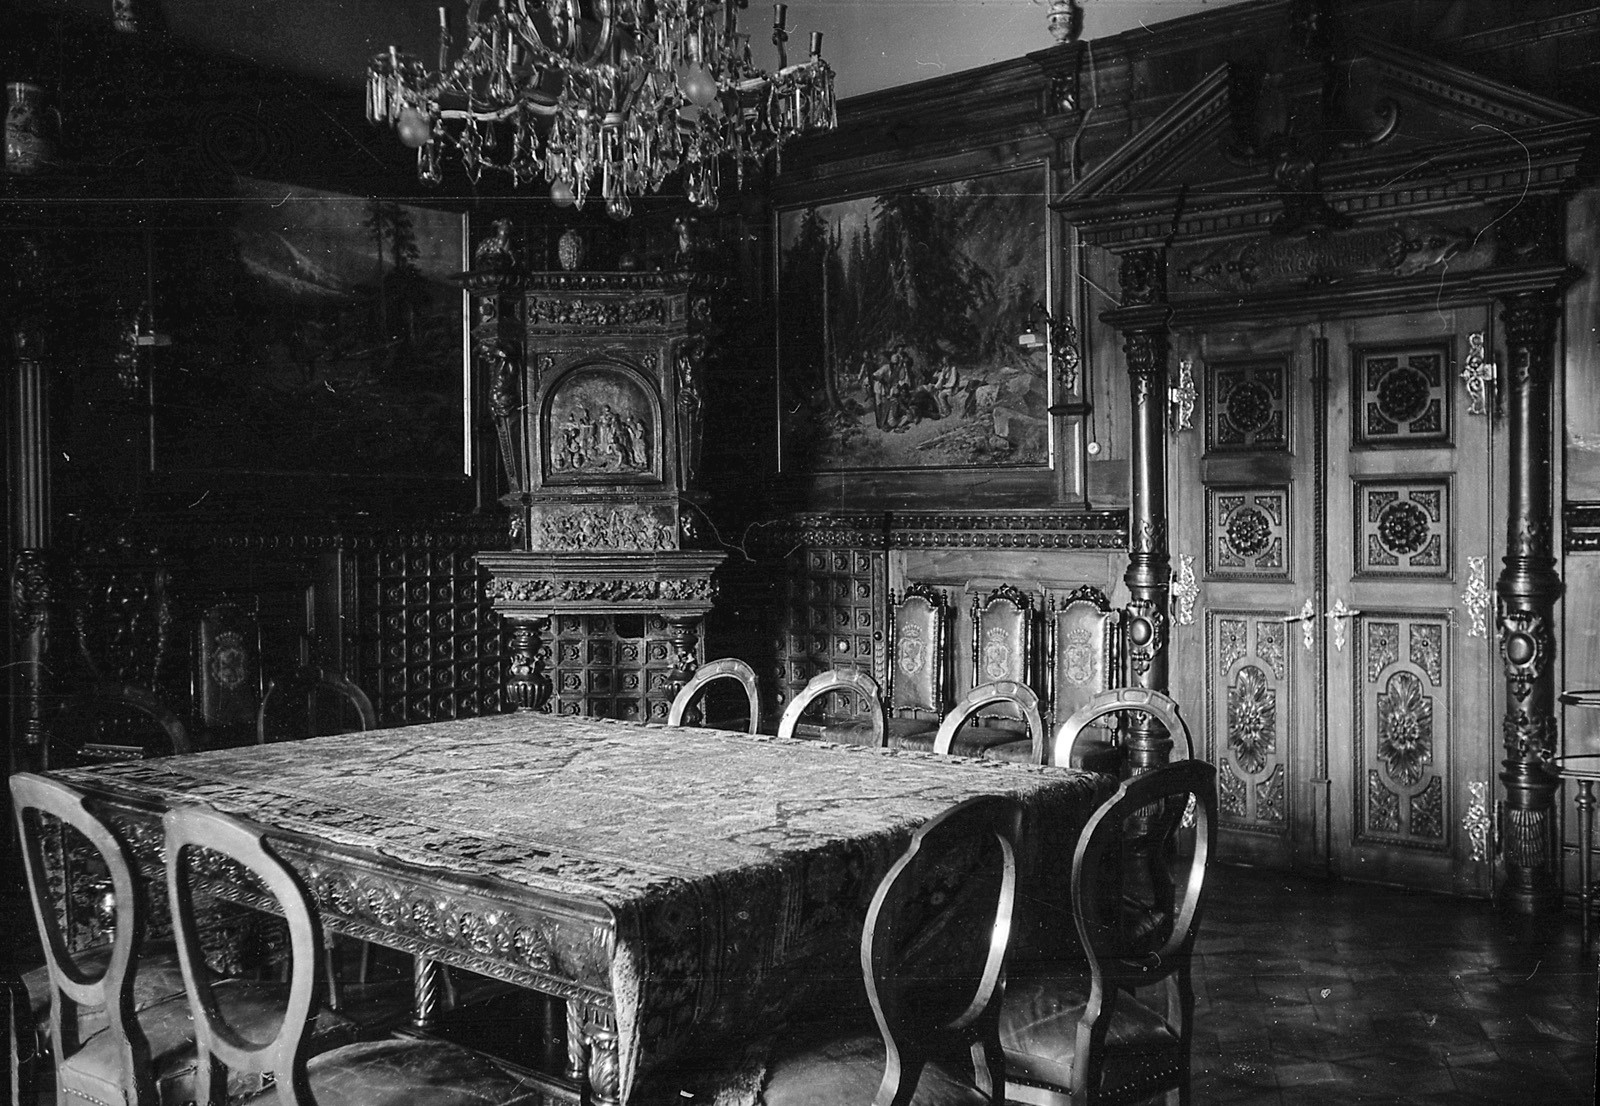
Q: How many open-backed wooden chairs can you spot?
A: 10